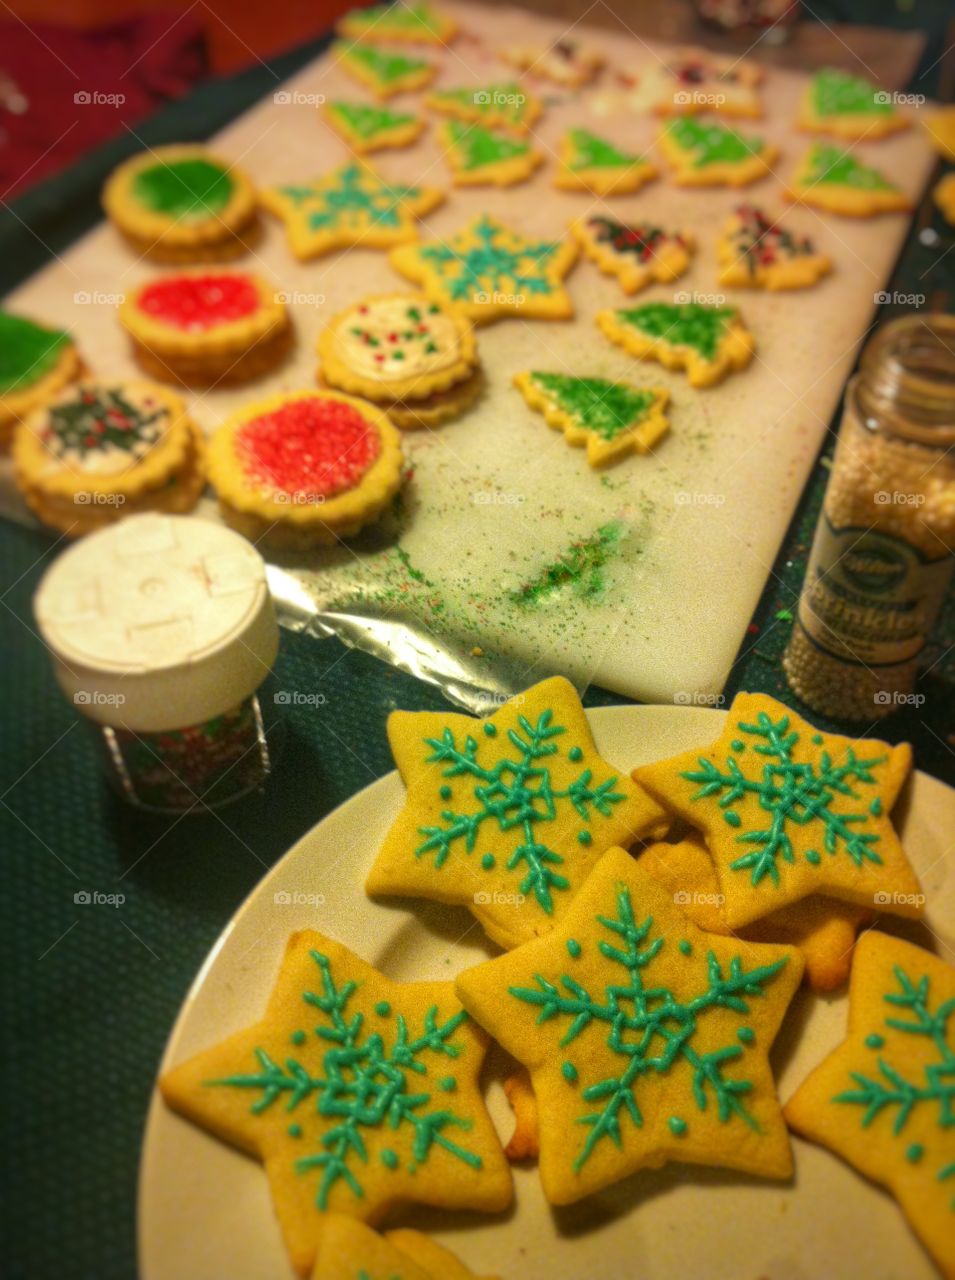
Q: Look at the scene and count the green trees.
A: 11